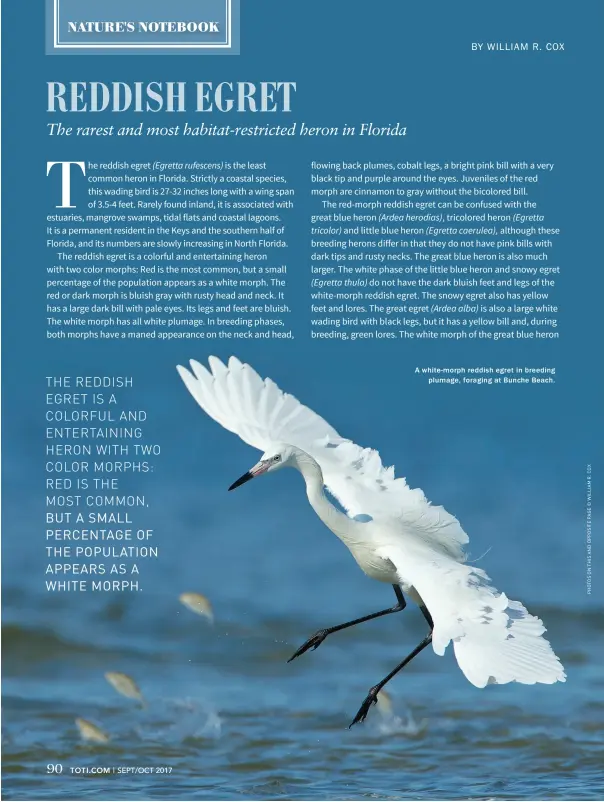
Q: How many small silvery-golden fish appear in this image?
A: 4